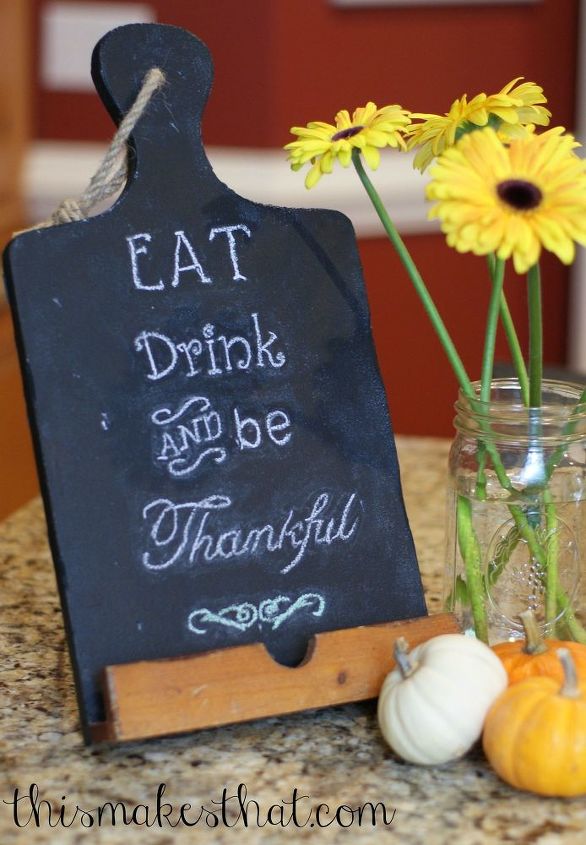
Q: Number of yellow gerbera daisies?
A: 3